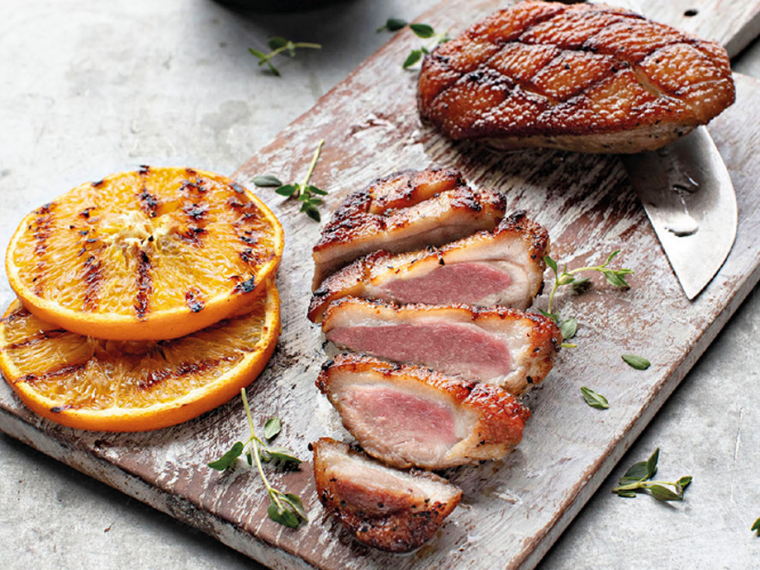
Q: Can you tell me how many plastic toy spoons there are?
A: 0